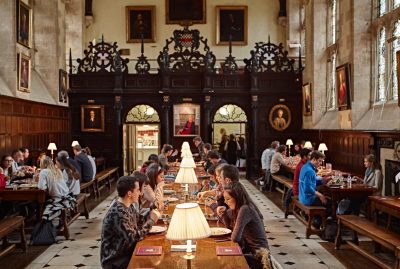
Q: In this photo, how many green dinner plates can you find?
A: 0